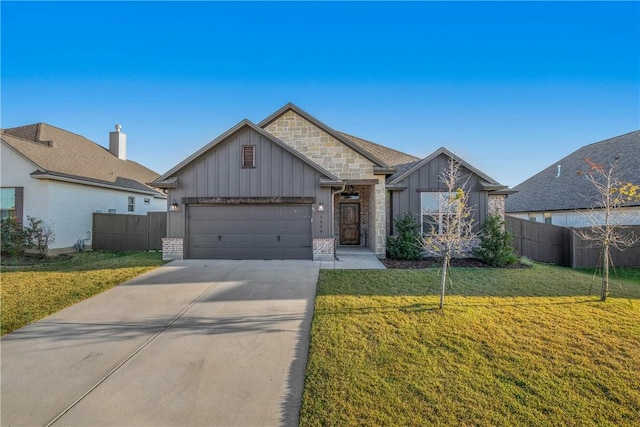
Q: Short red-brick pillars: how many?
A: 2